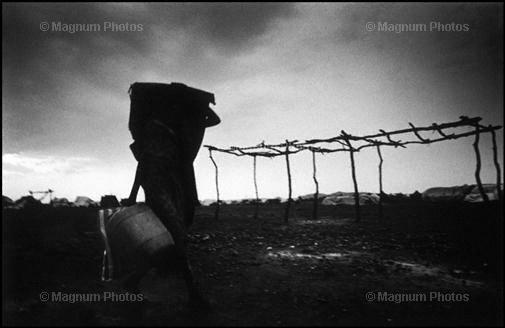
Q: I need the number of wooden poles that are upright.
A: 8